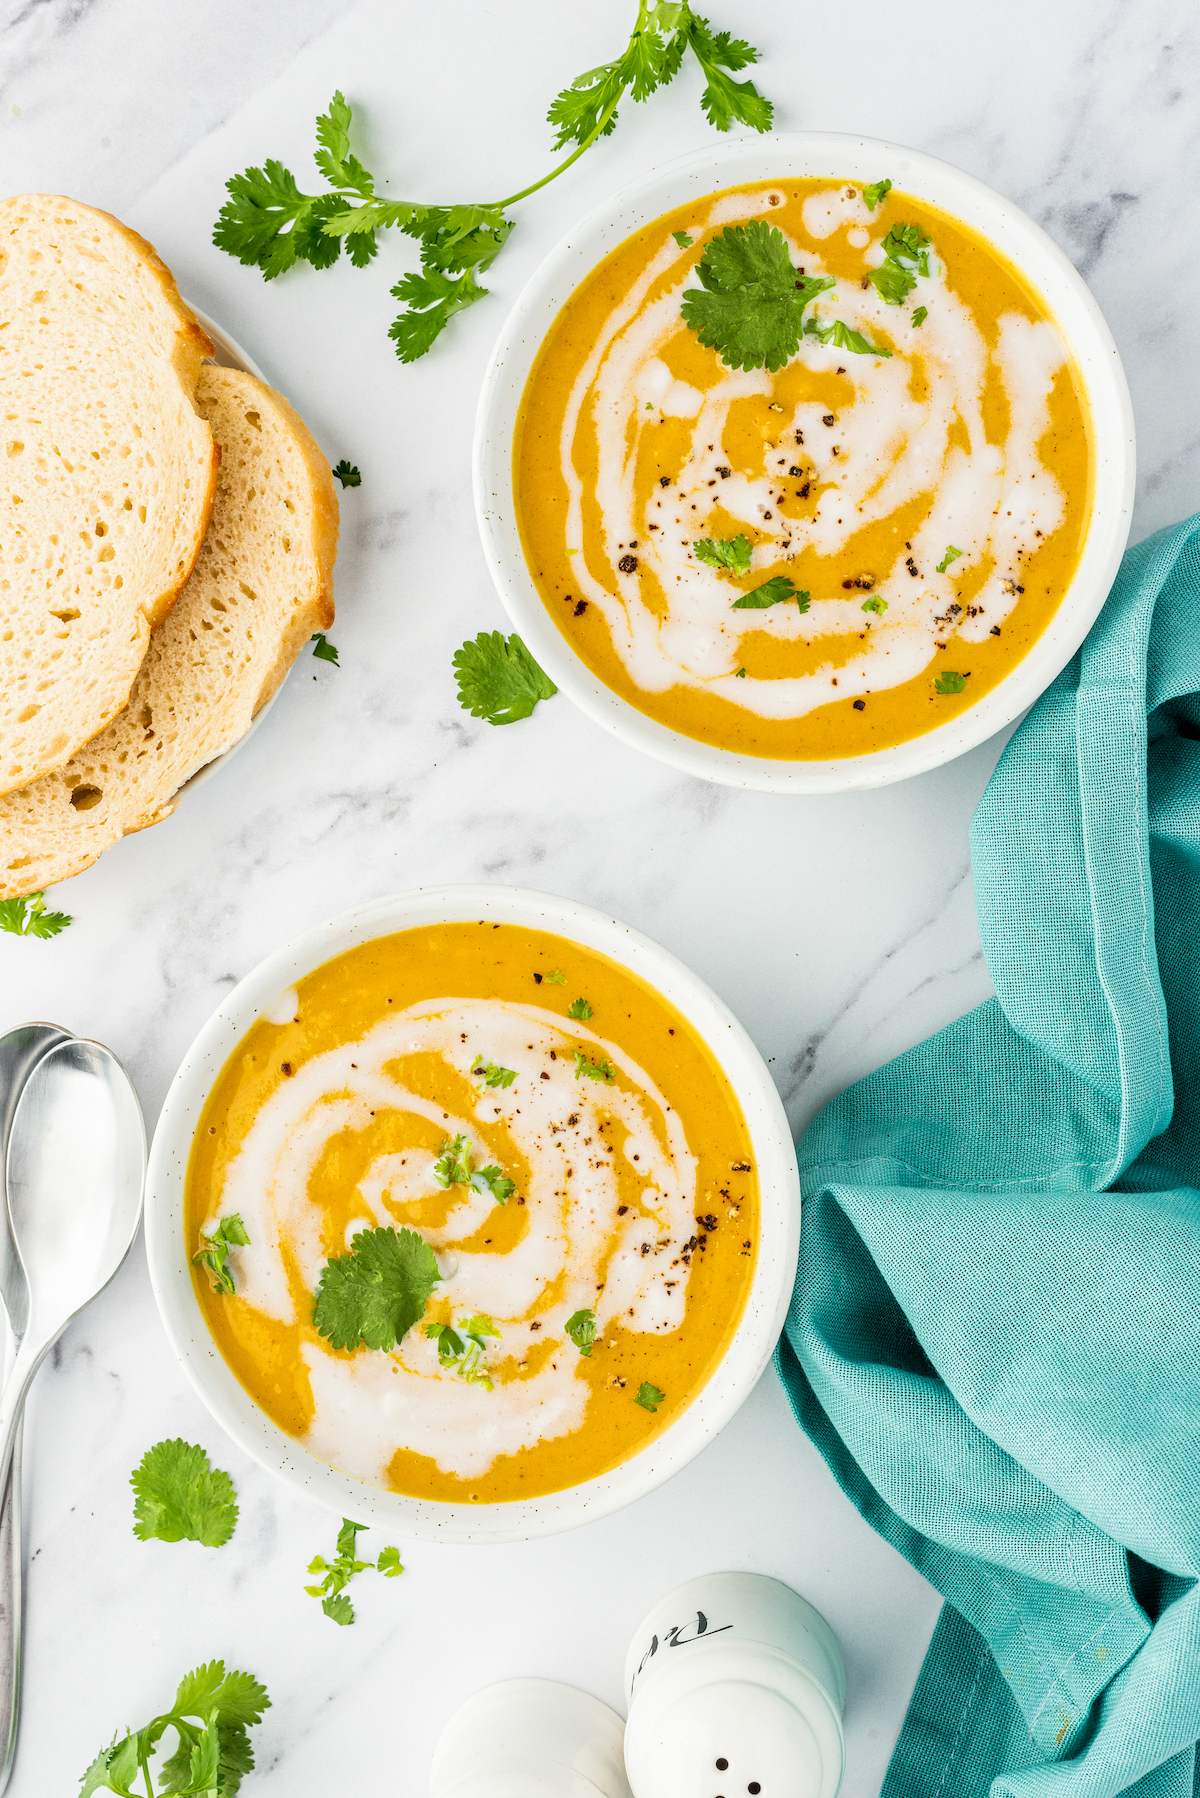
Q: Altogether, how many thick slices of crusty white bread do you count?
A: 2